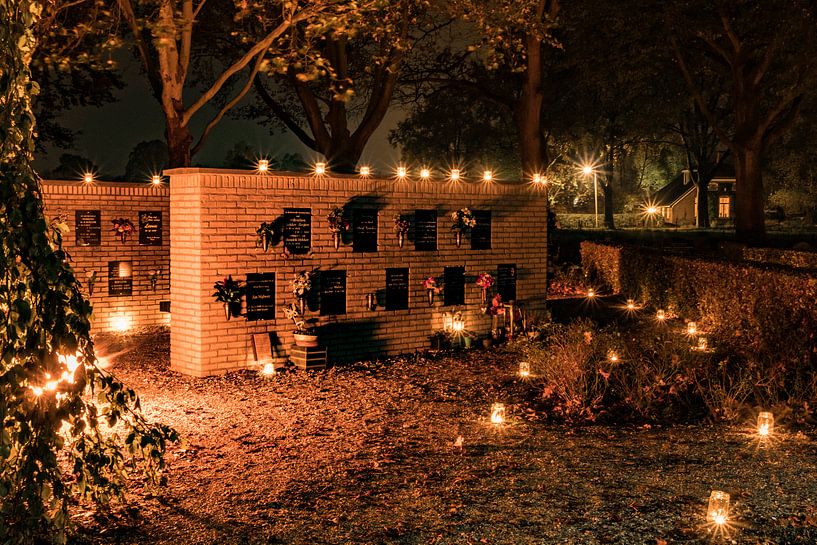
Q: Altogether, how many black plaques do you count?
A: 12